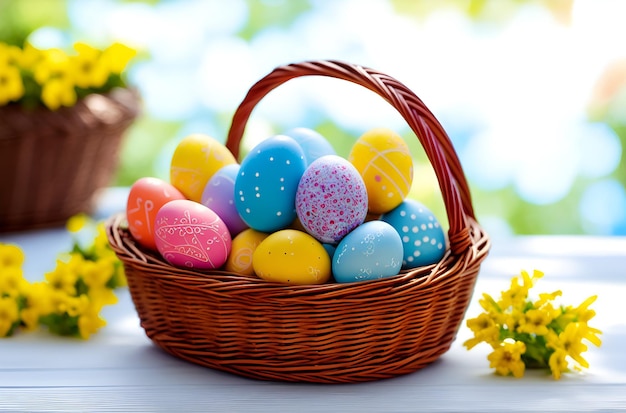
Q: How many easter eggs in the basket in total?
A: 12